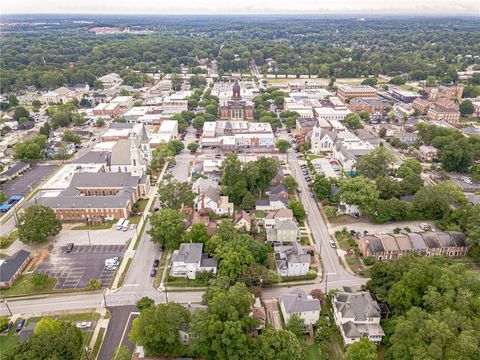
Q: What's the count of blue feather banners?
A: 0